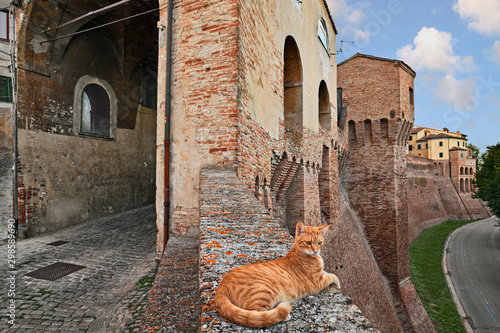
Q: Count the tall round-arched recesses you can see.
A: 2